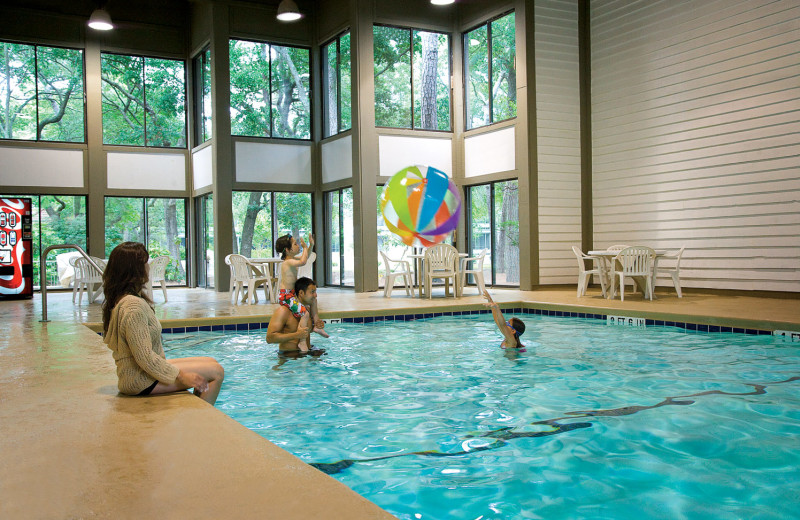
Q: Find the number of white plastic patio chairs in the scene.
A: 14